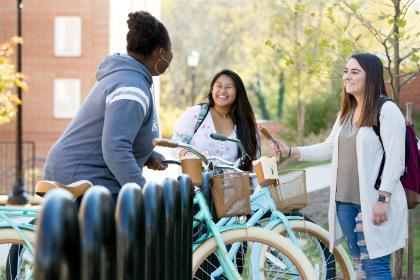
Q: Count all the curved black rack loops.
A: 6